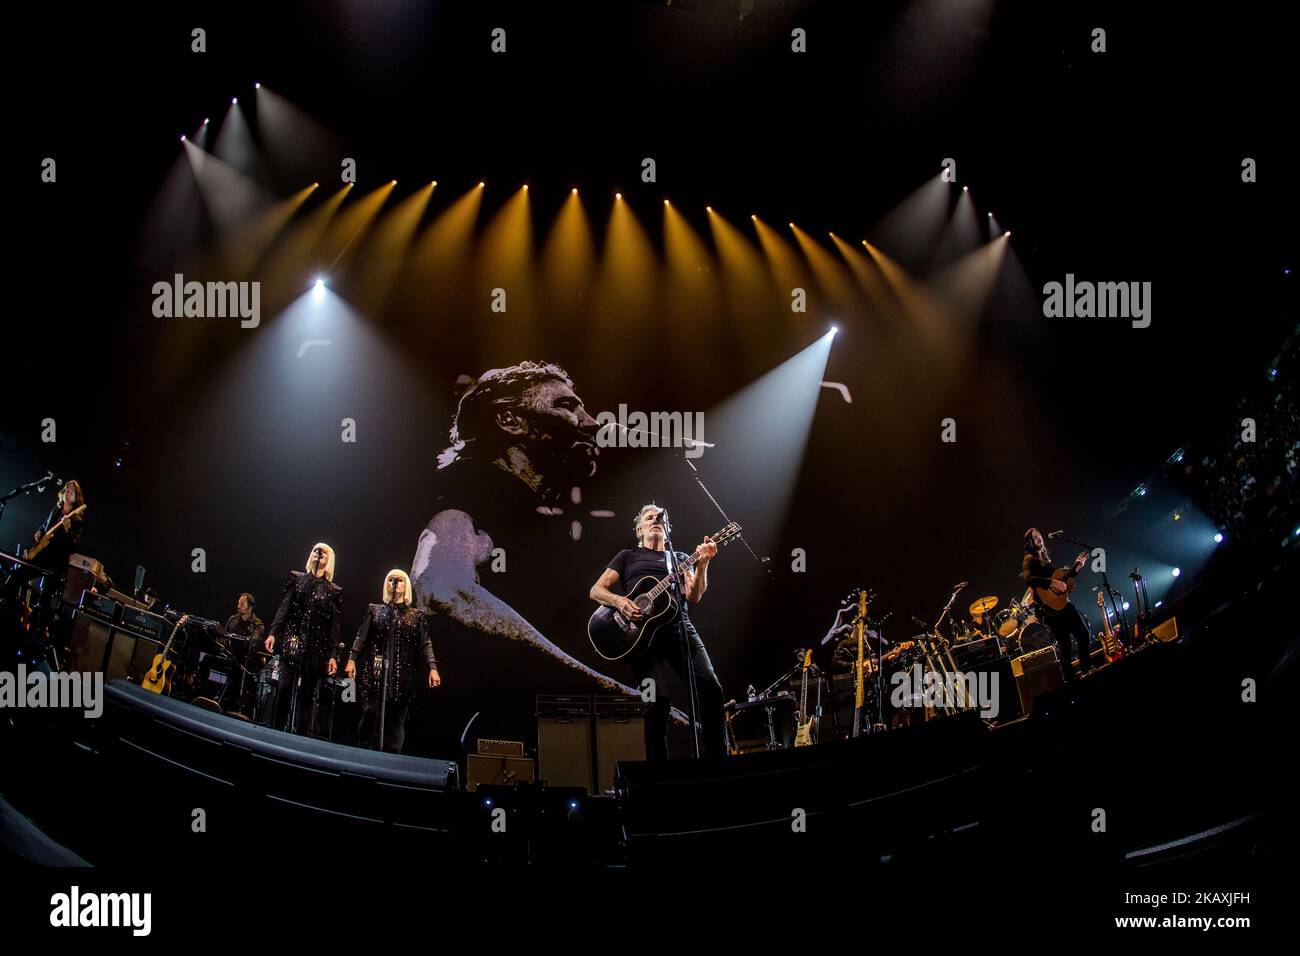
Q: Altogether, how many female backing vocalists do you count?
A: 2